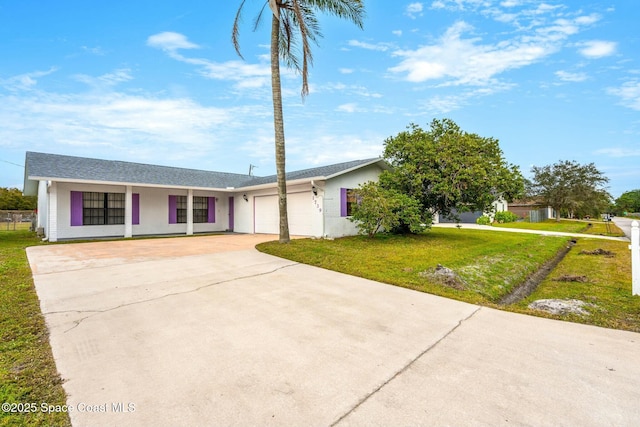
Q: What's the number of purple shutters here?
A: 5